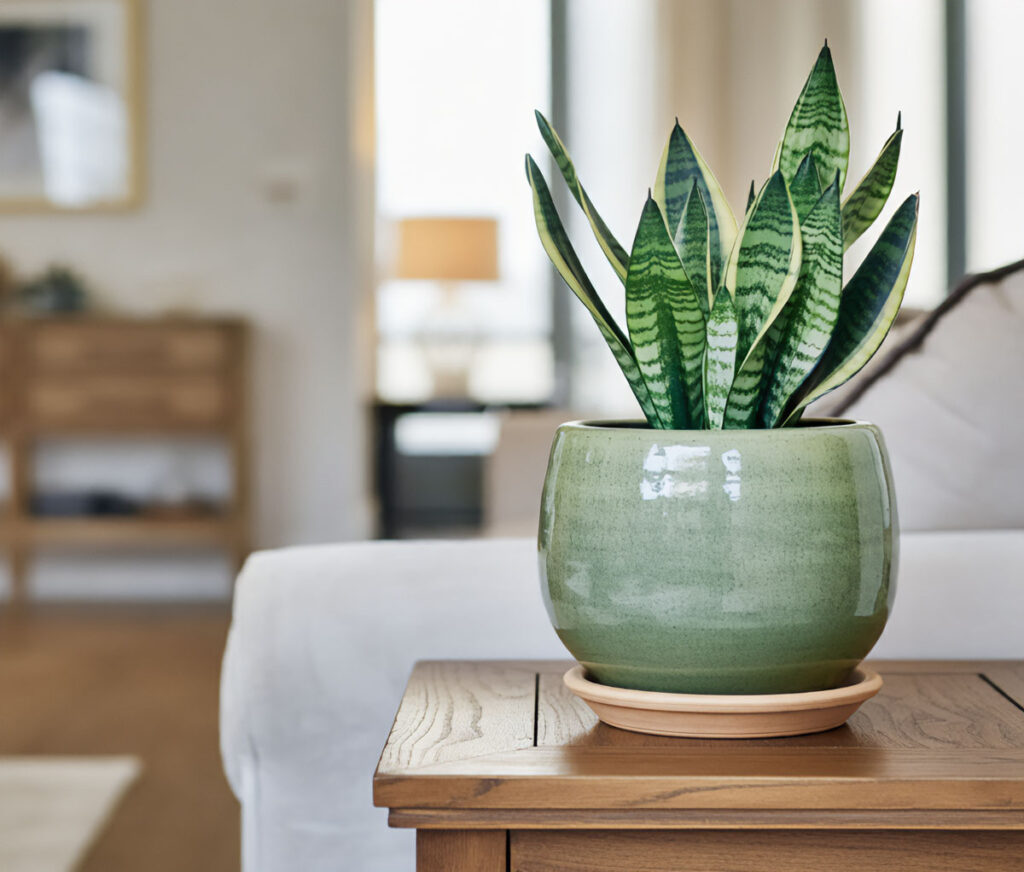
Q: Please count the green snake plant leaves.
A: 13